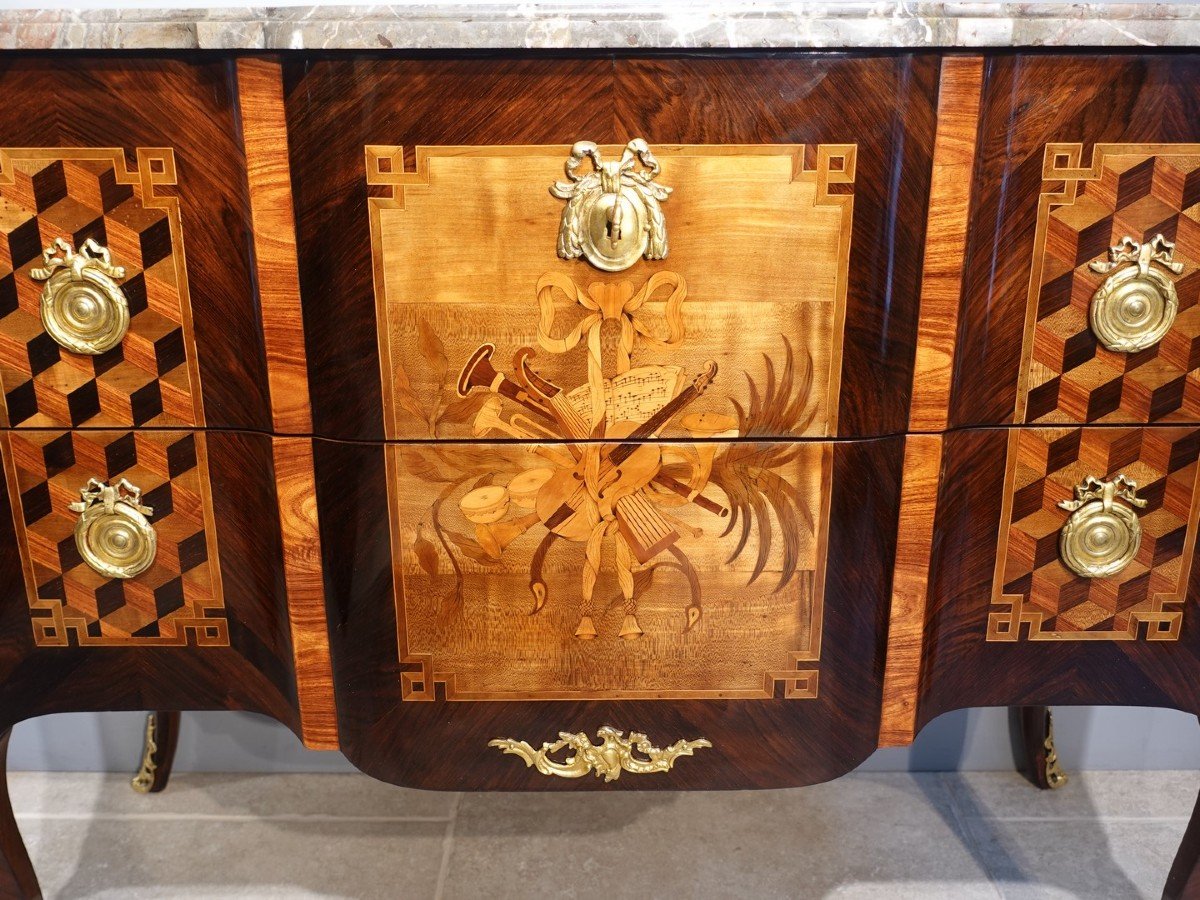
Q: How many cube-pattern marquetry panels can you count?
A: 4